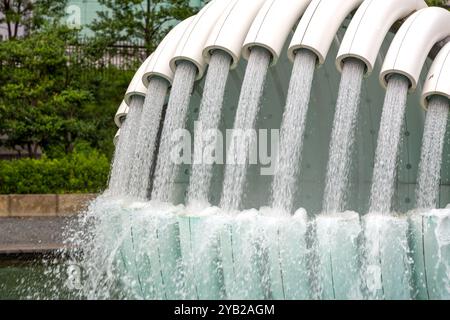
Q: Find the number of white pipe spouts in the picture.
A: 11